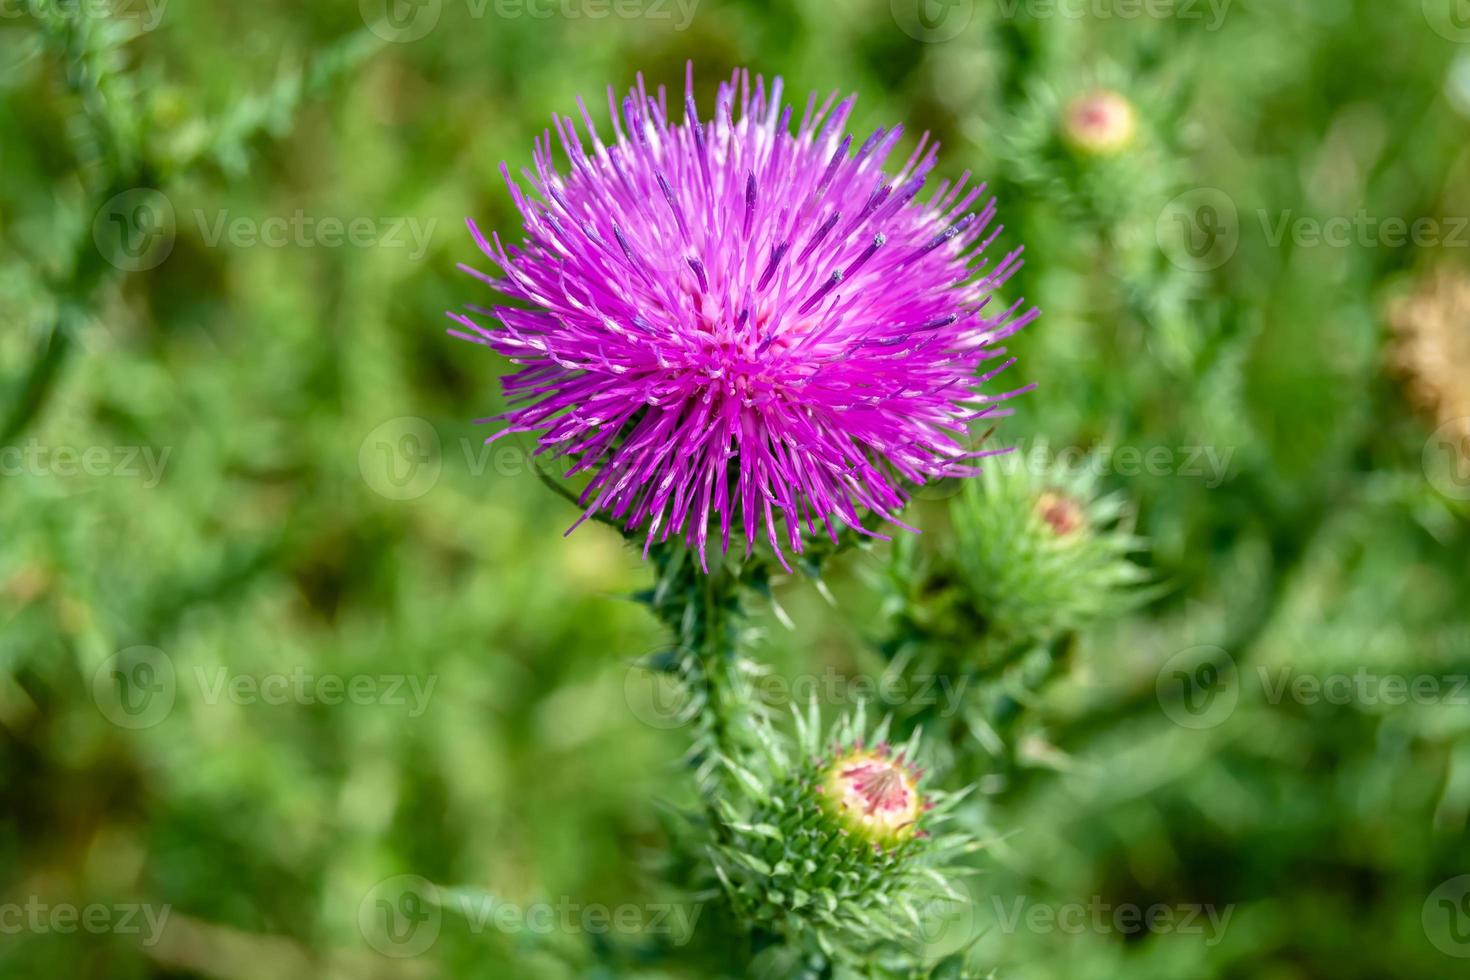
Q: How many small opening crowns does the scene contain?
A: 3